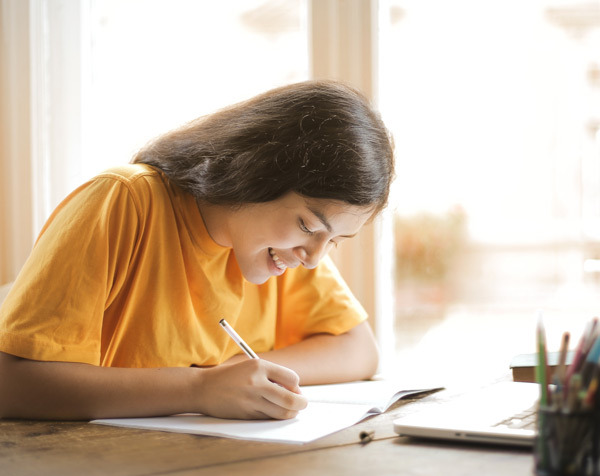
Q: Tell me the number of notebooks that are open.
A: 1